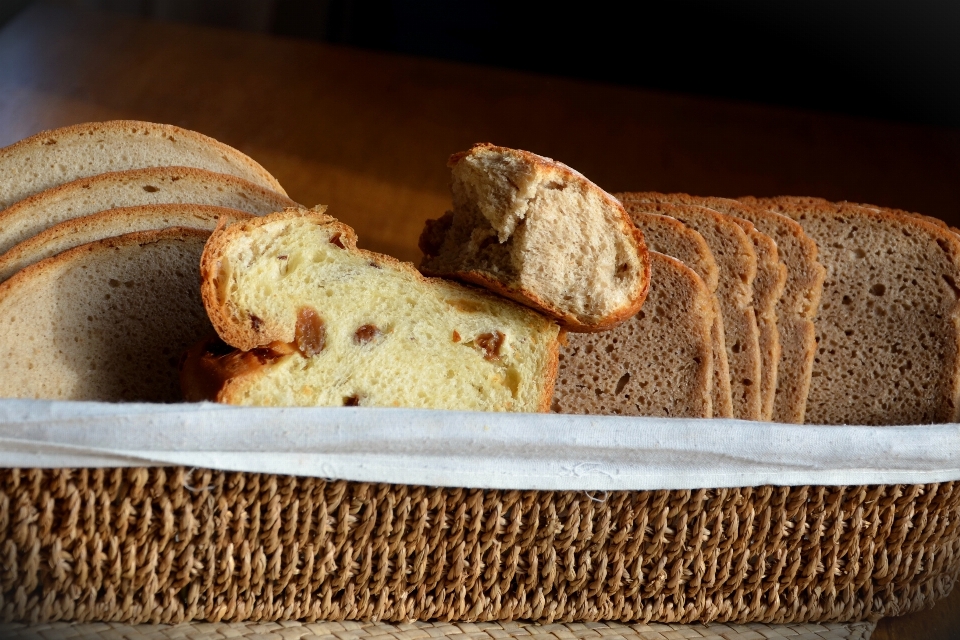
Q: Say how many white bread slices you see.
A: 4